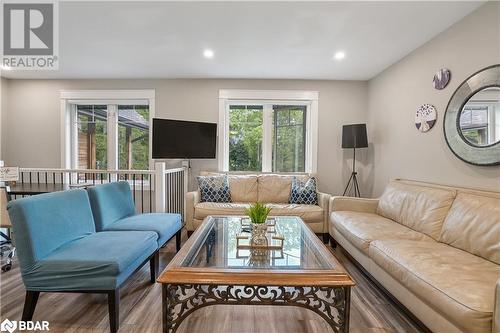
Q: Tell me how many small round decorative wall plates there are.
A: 2